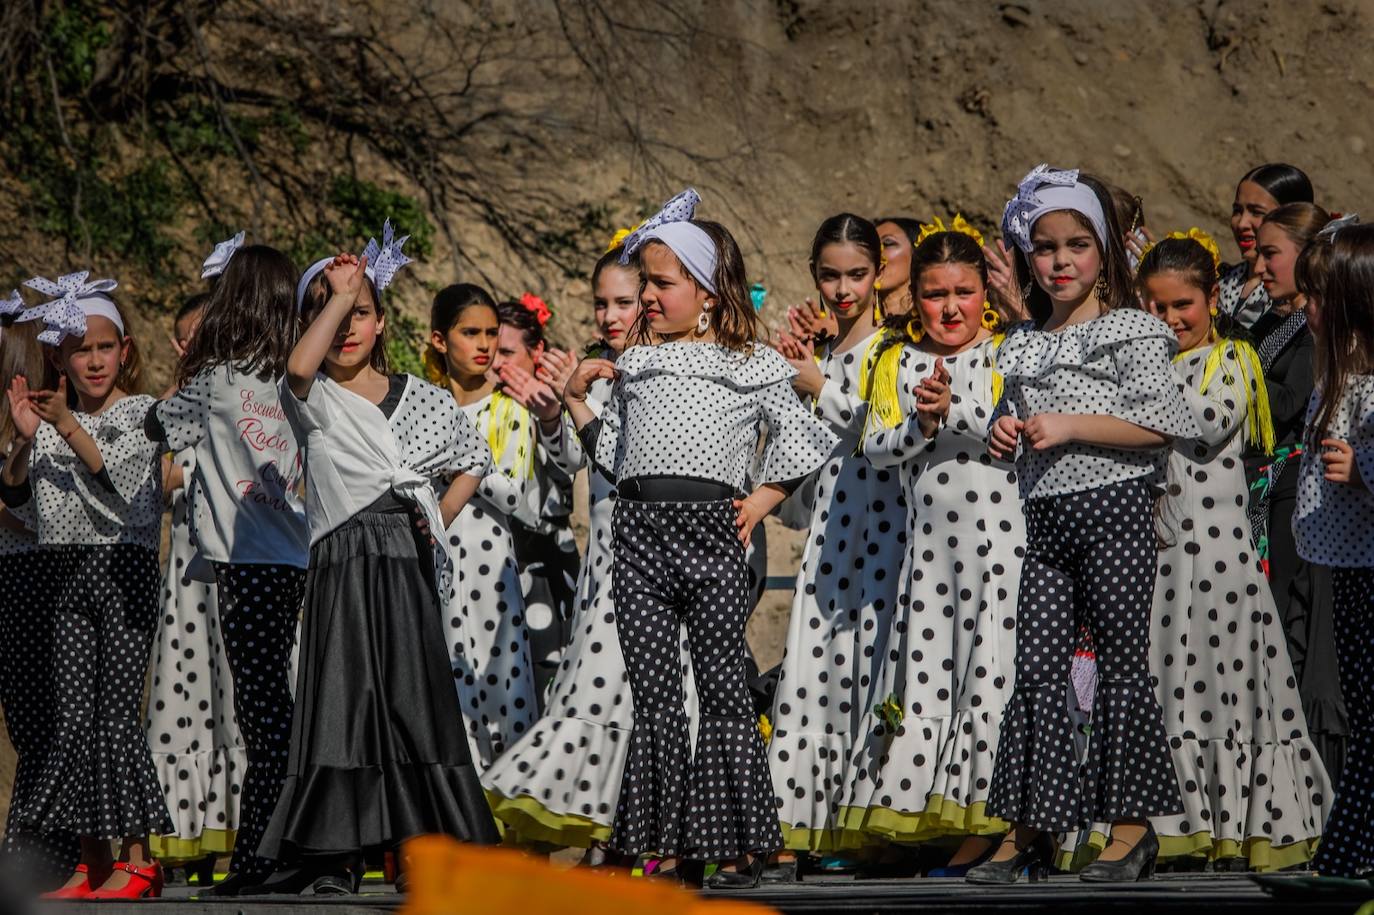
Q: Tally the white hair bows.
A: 7